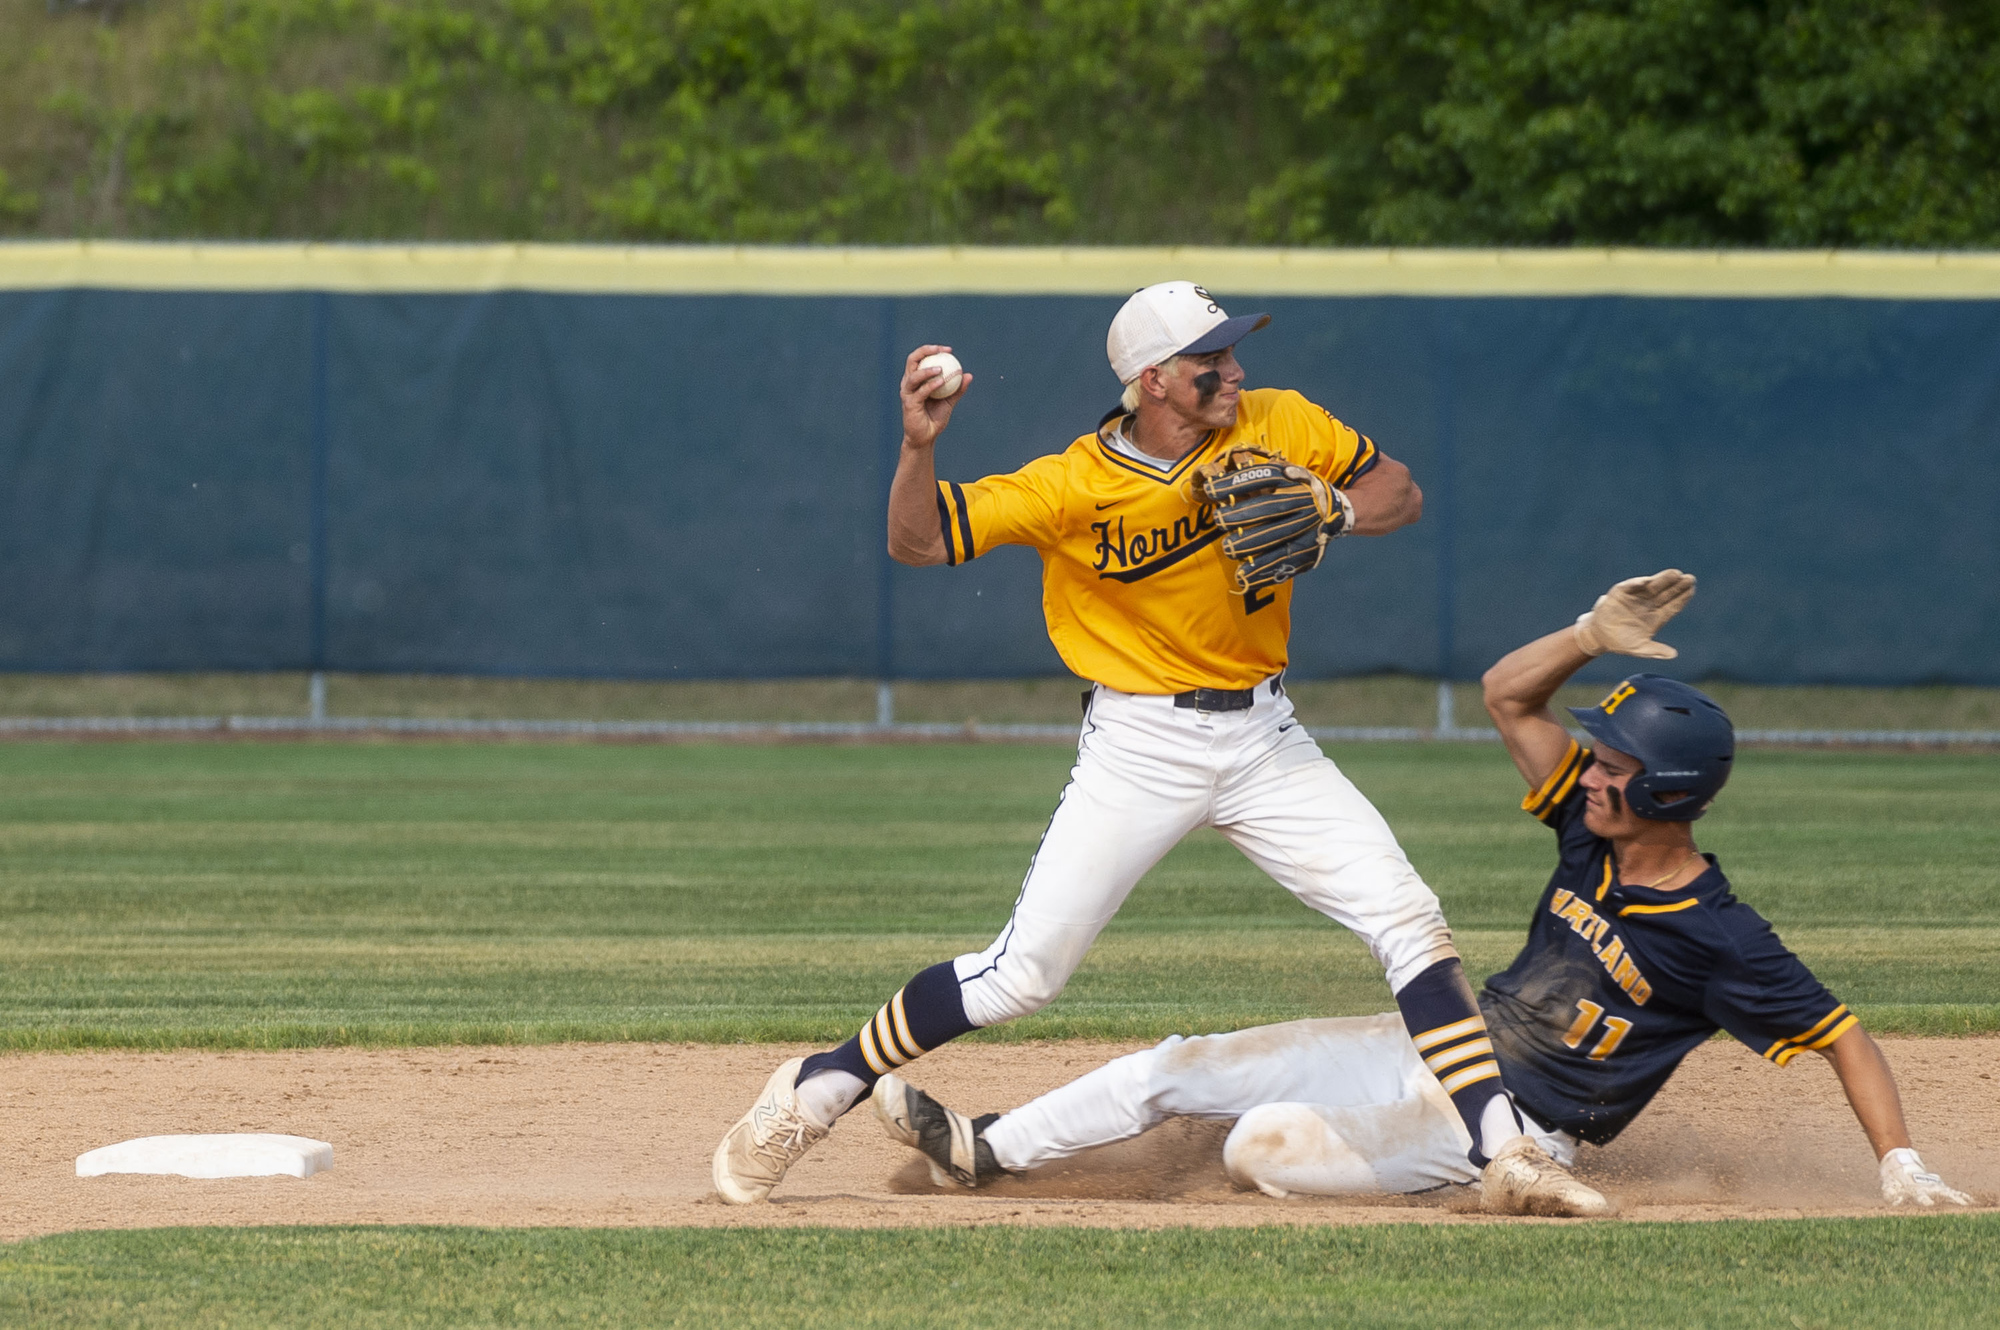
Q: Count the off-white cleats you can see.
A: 2